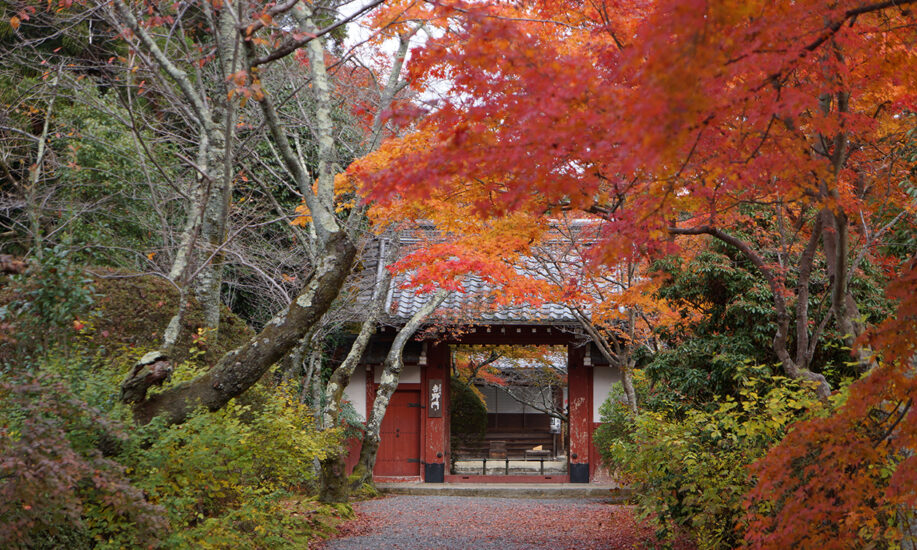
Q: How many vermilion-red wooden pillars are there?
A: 2